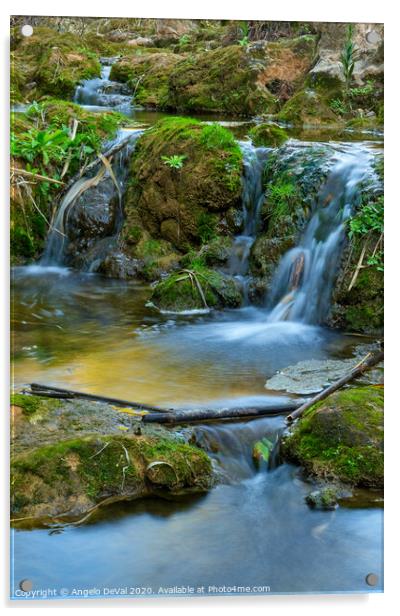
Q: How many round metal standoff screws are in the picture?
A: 4